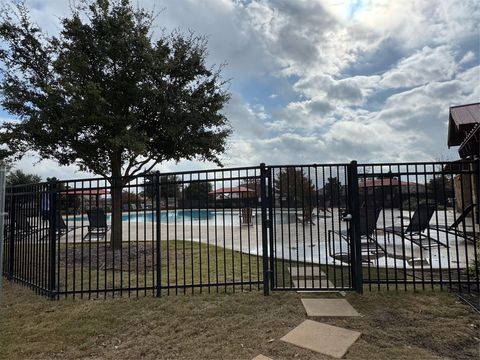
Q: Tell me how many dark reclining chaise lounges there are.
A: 6